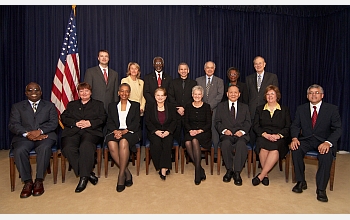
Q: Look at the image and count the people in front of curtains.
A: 15